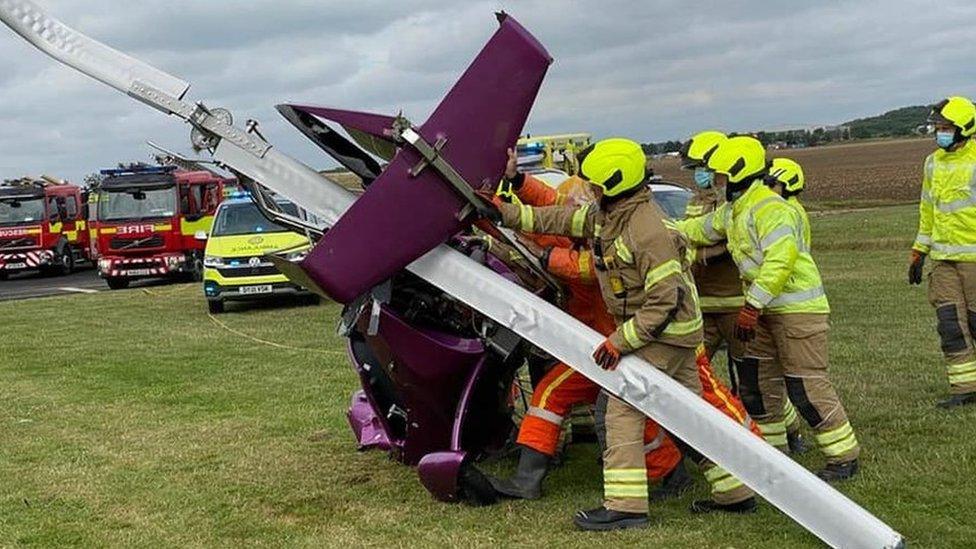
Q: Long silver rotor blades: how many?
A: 2